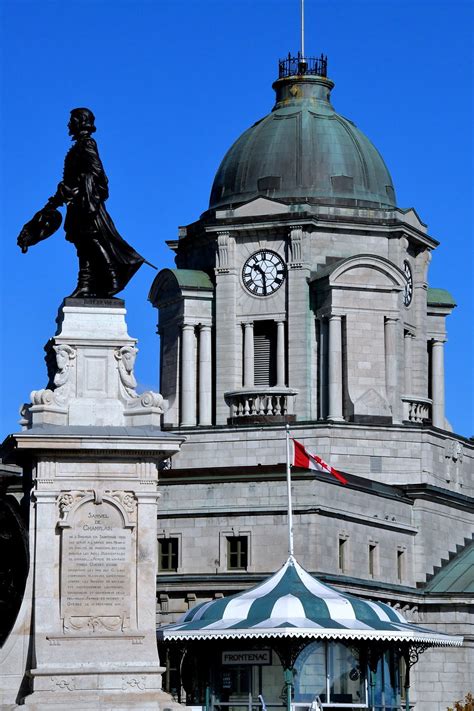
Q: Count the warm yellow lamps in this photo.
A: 0